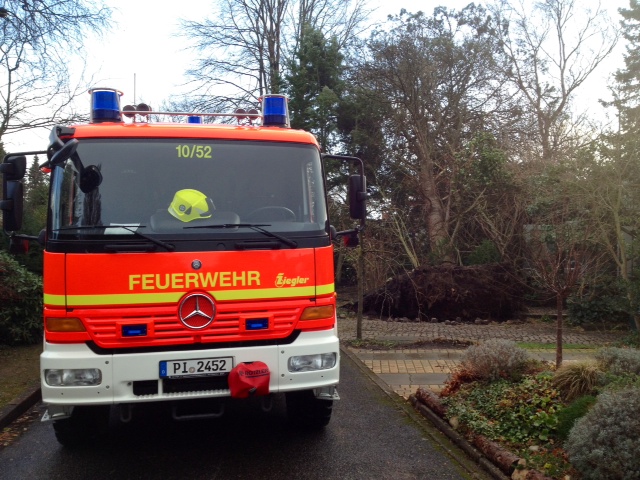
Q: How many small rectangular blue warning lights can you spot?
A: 2